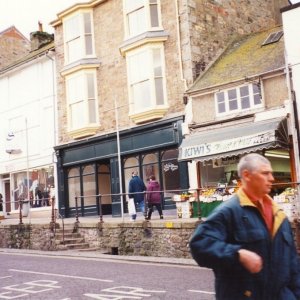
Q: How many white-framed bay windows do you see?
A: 4